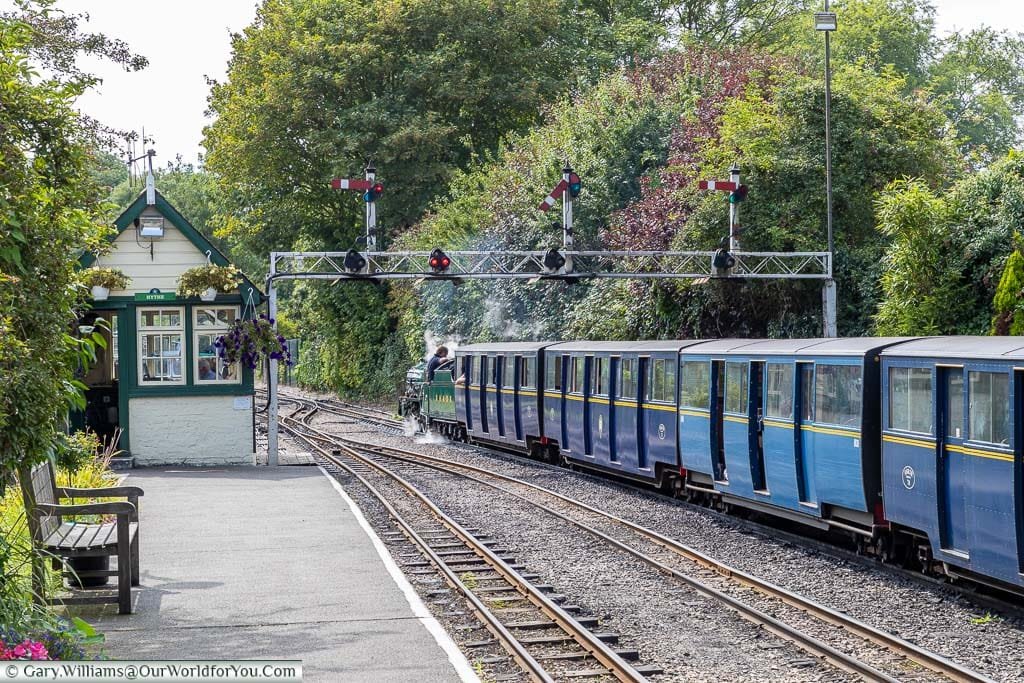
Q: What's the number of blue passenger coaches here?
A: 4